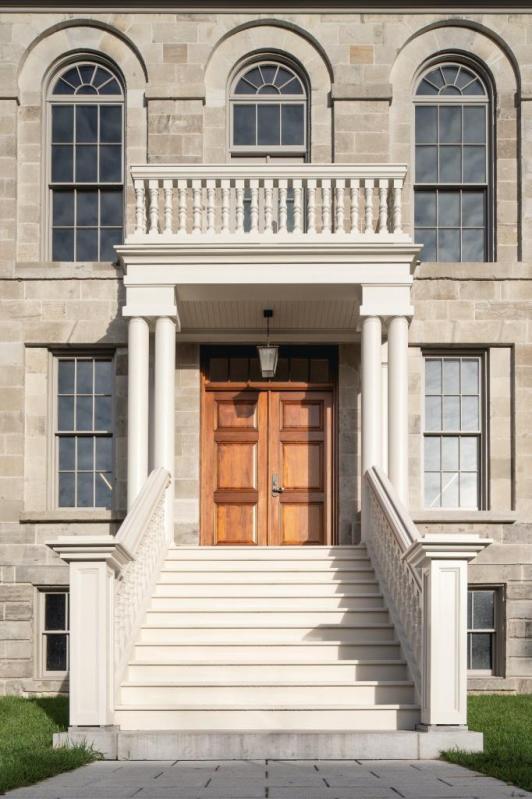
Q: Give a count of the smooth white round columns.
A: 4